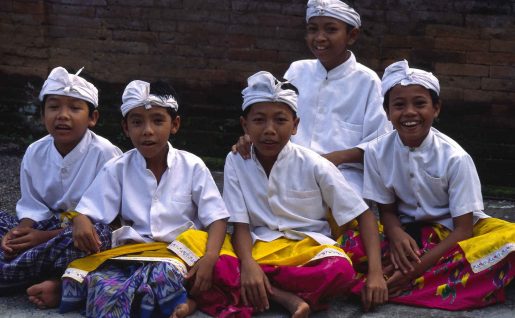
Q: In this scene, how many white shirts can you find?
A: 5